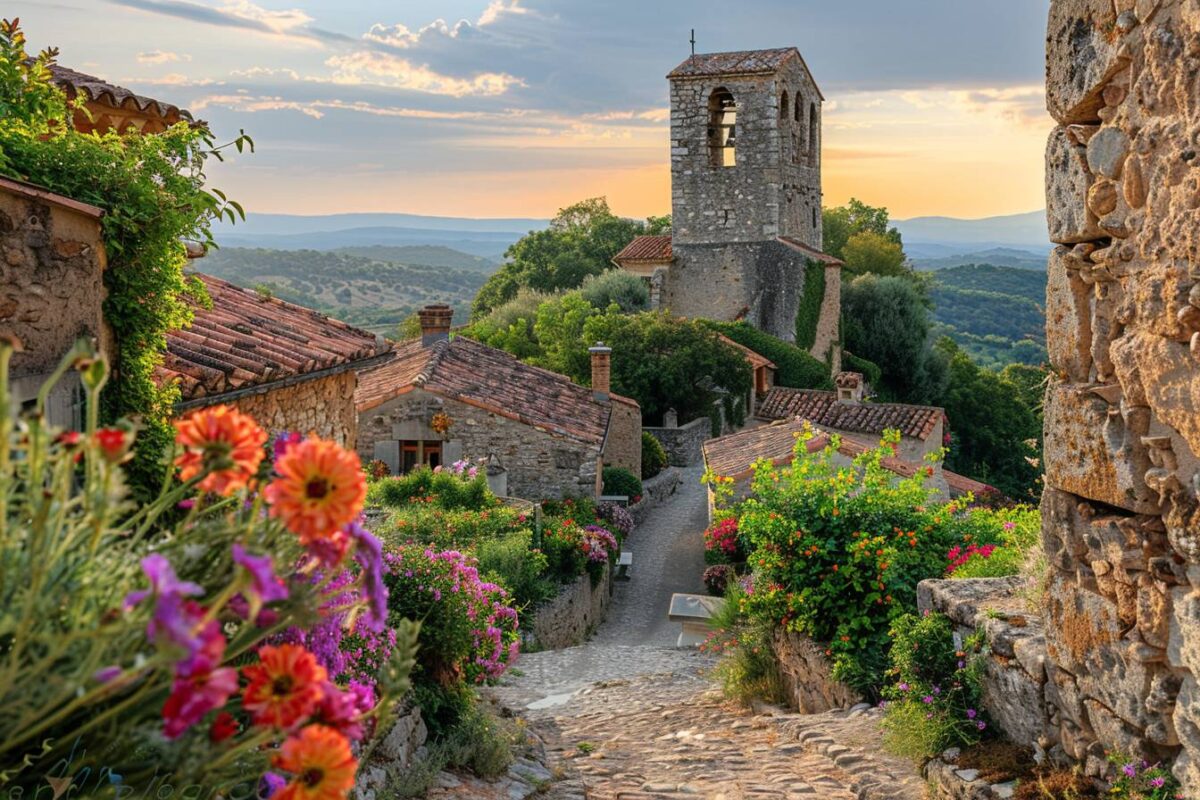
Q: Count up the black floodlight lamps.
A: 0